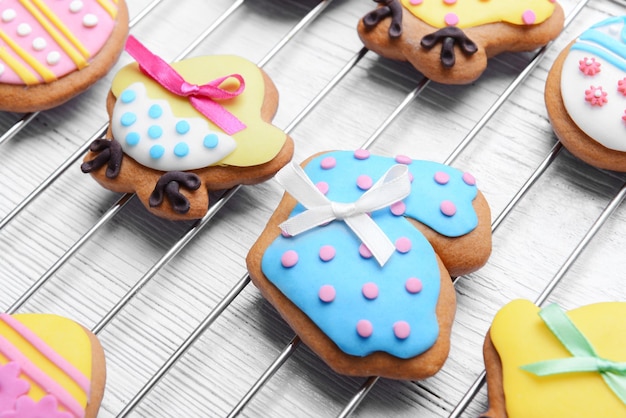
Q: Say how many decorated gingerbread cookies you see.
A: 7